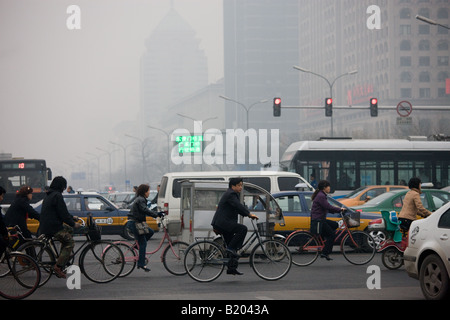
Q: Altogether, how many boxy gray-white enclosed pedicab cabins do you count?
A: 1